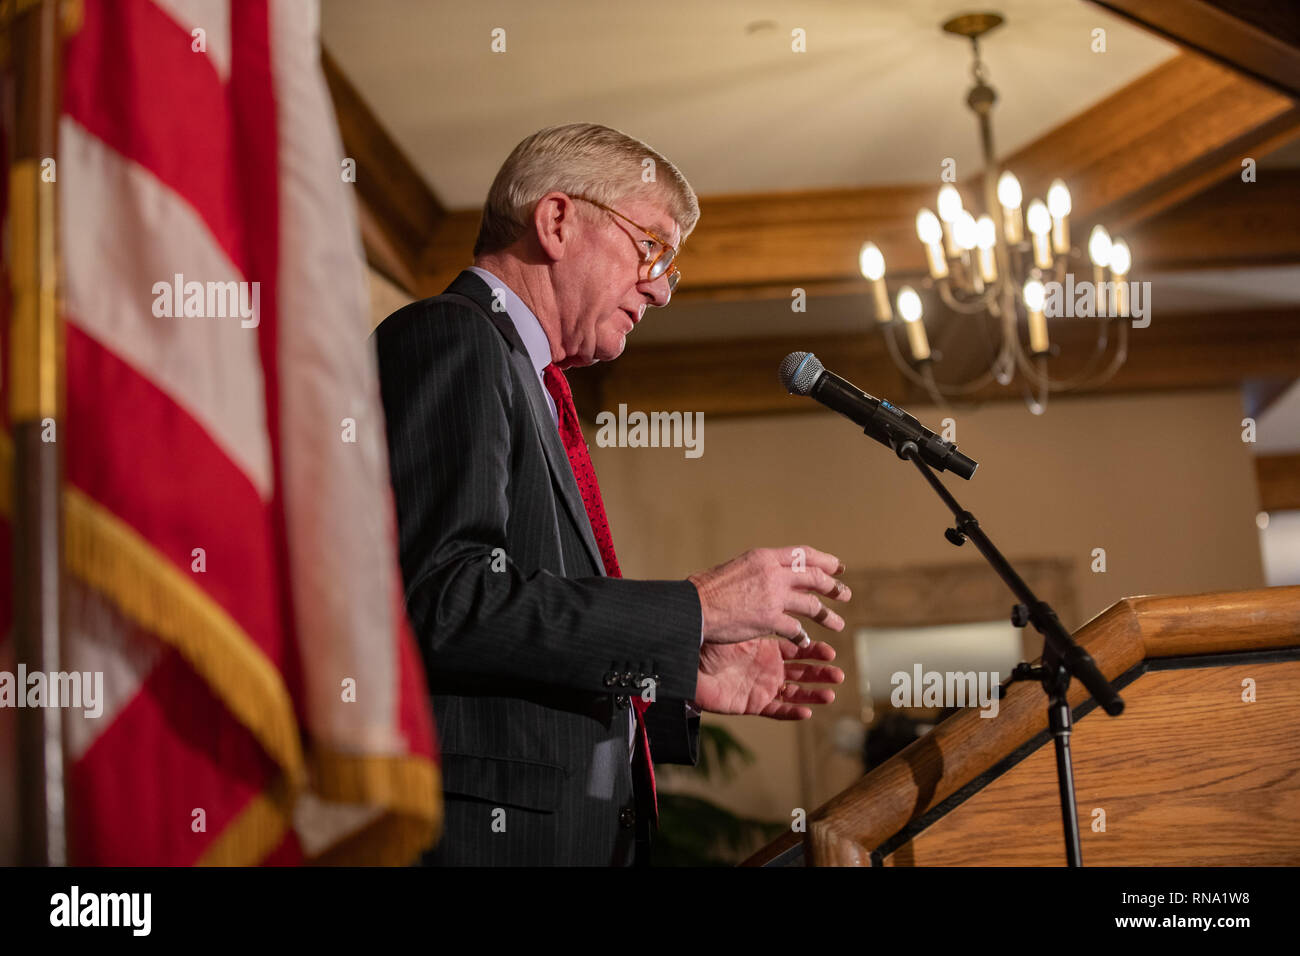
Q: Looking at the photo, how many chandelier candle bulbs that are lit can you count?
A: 12